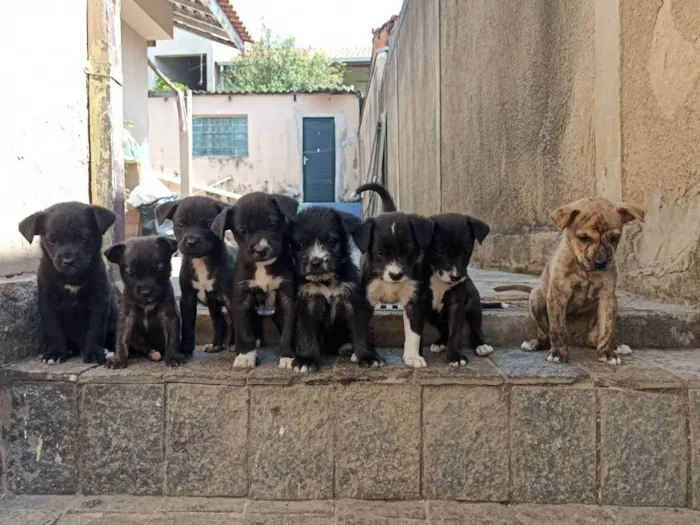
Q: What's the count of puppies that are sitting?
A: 5